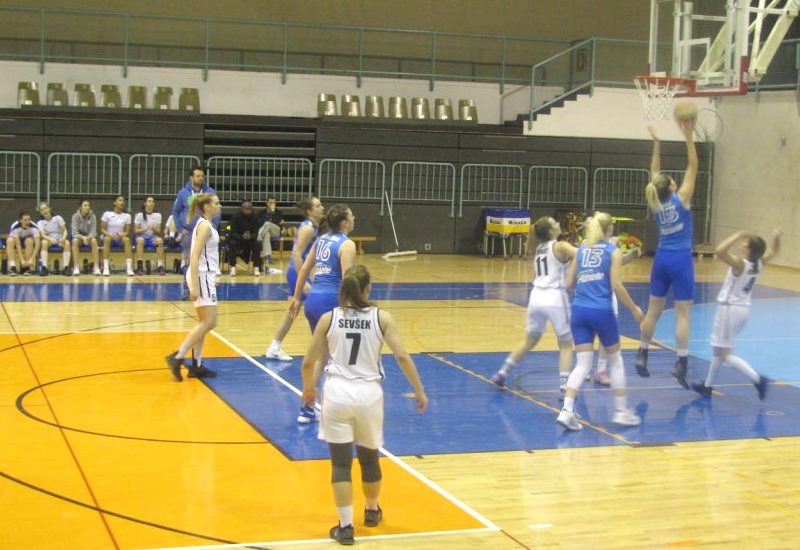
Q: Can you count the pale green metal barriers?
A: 10